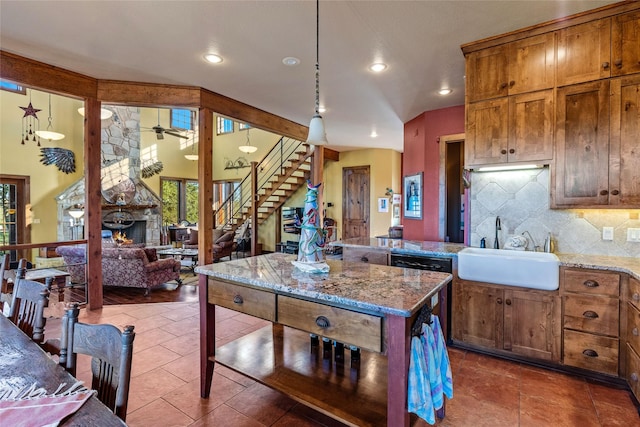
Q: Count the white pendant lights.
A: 5